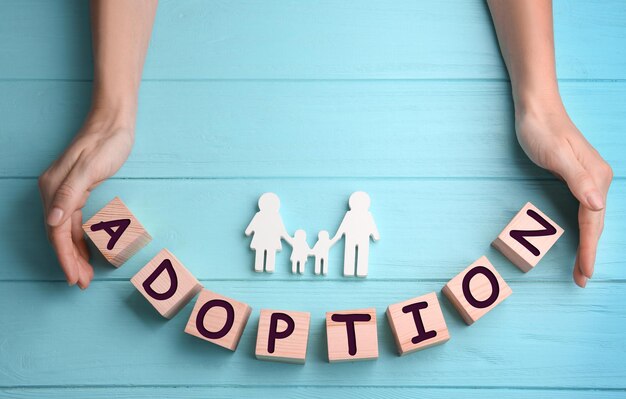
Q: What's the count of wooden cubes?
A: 8